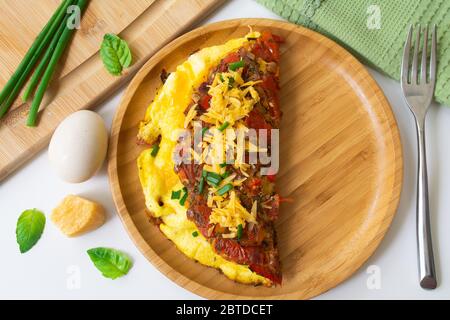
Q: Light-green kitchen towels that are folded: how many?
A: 1